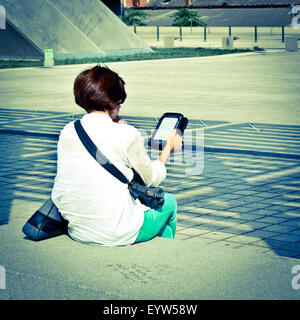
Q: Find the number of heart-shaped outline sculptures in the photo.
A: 0